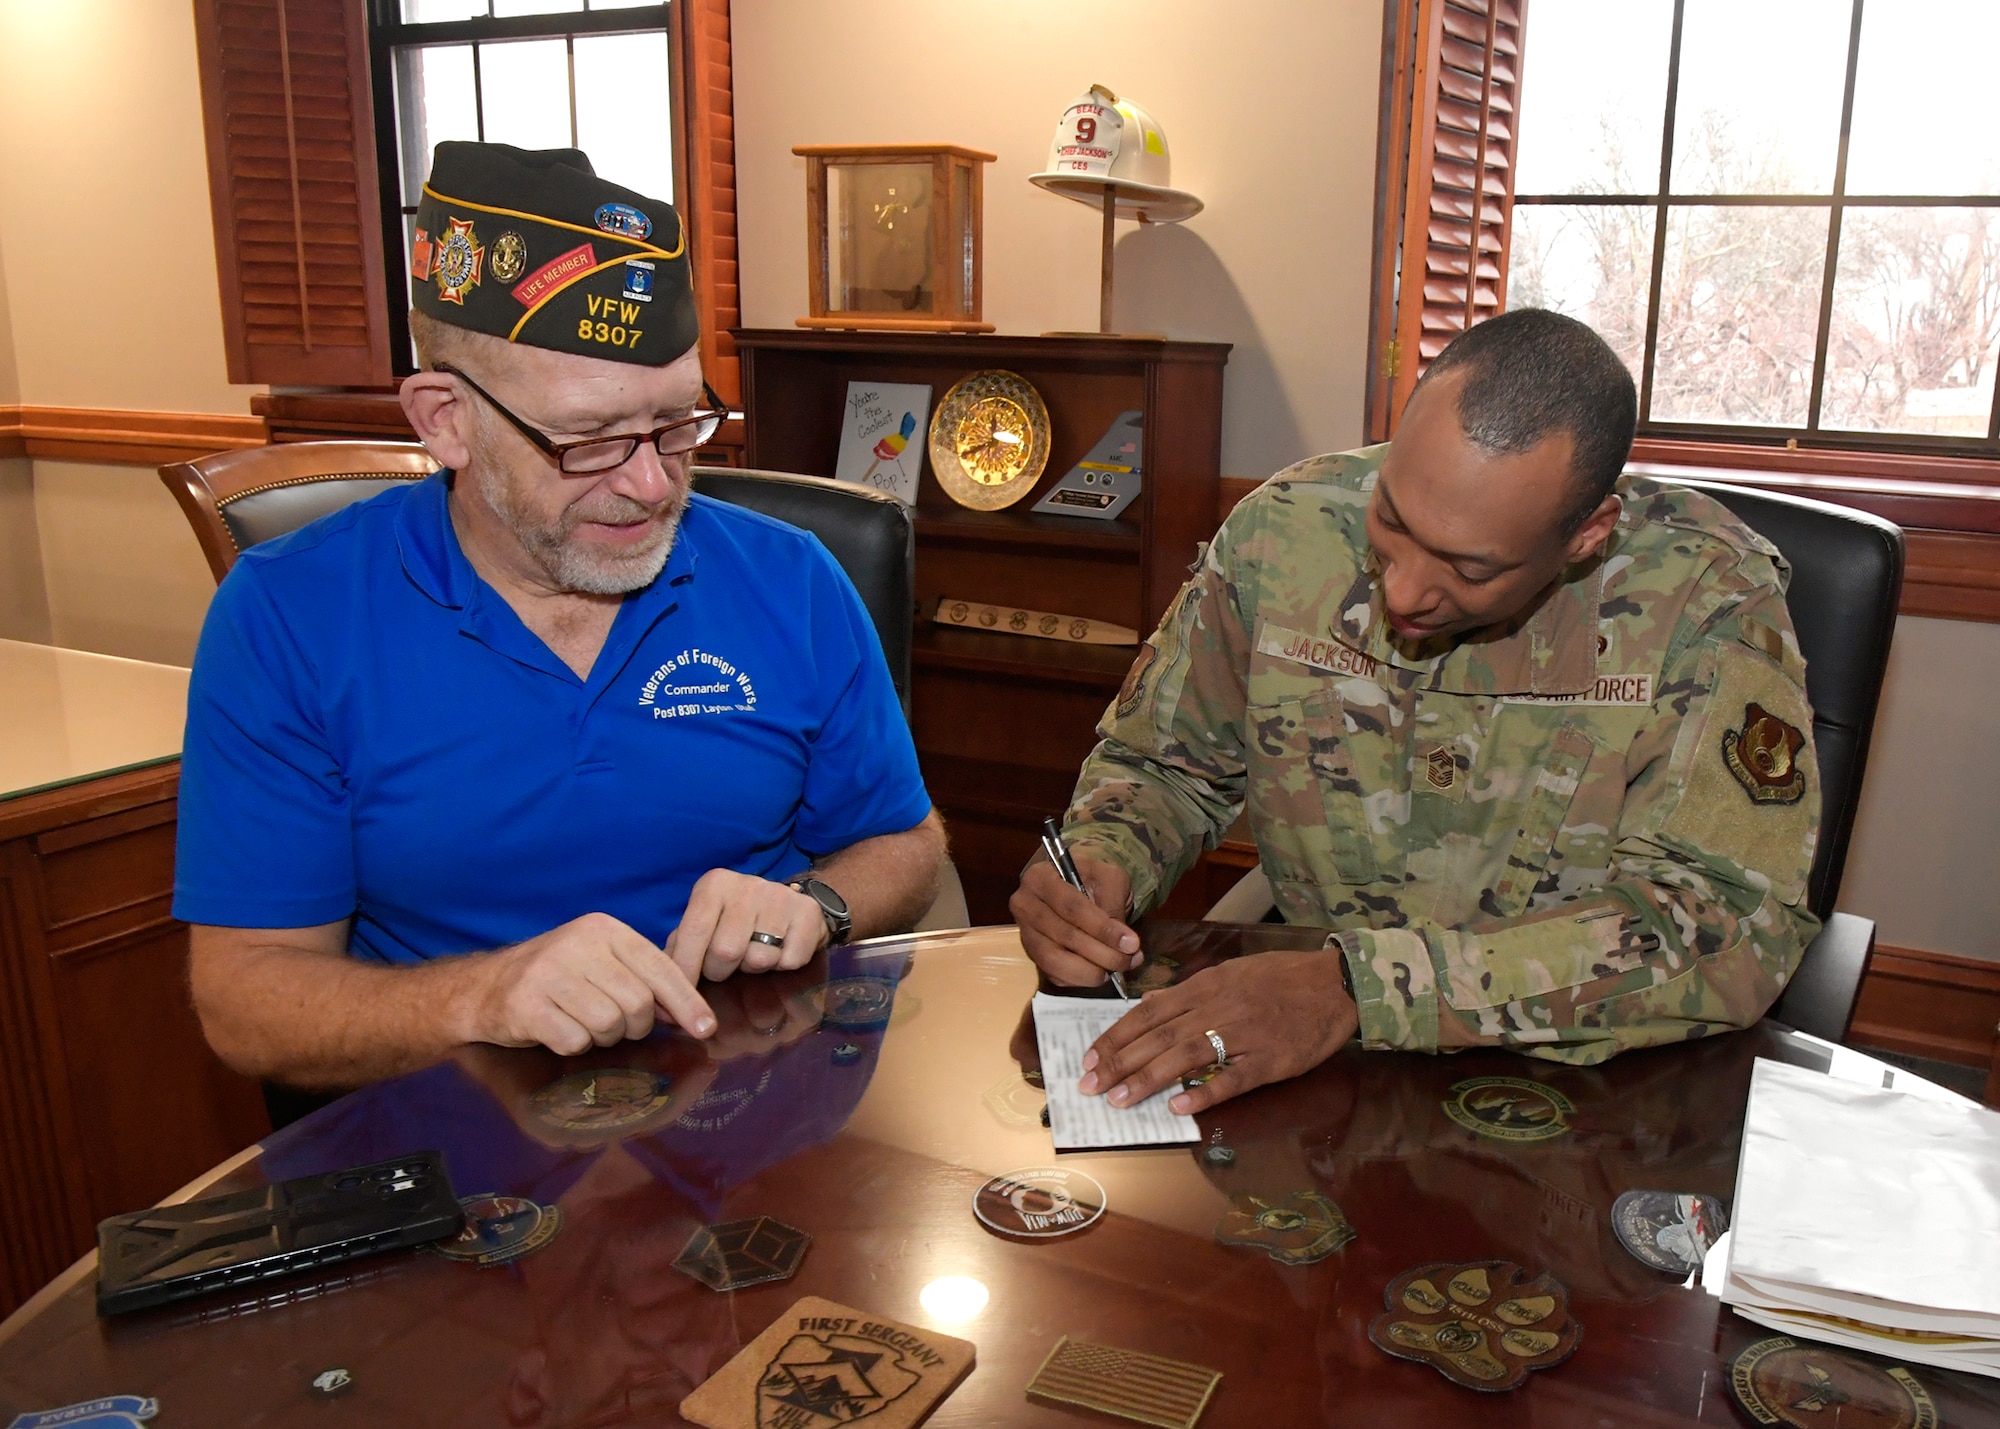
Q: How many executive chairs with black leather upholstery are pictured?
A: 2